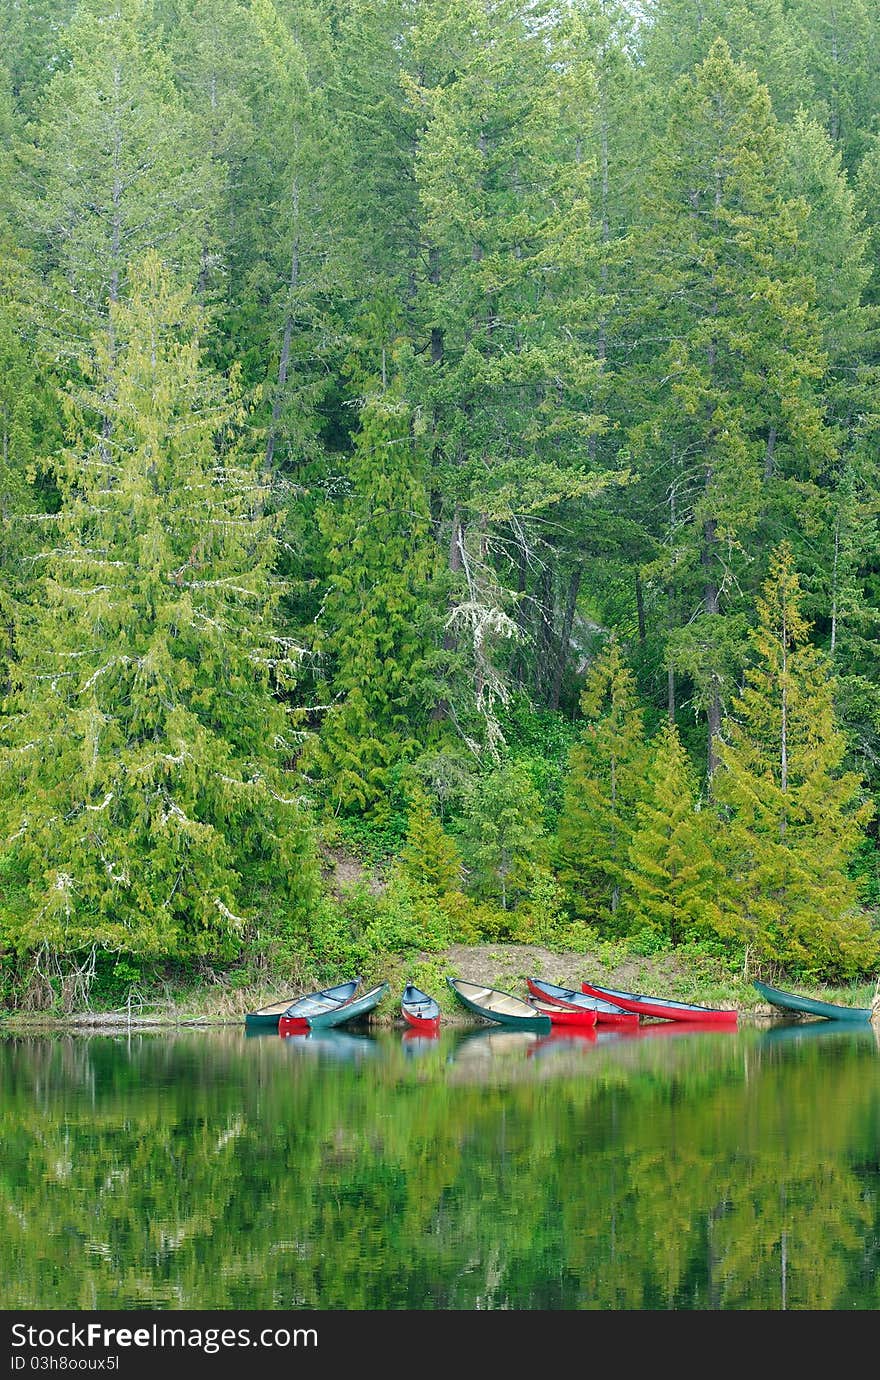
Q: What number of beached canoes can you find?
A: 9